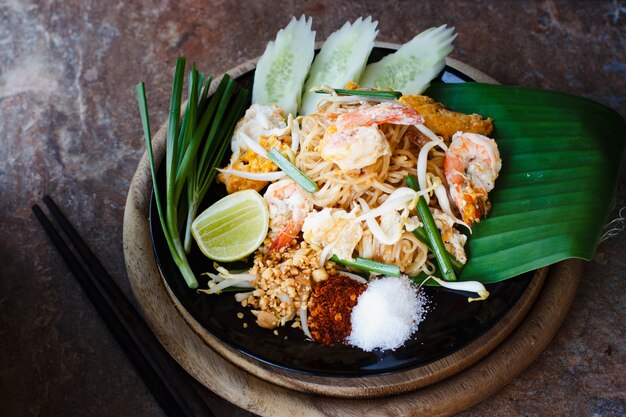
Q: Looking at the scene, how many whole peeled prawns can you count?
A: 3